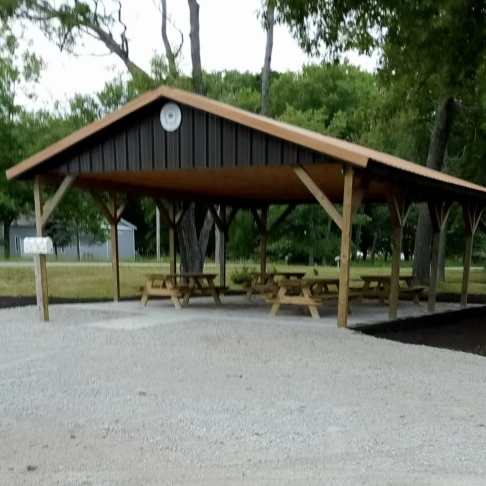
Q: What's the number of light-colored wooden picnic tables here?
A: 4